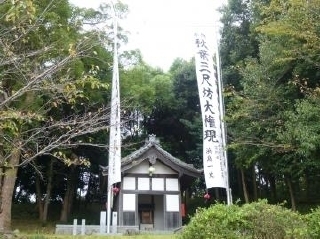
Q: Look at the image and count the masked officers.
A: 0